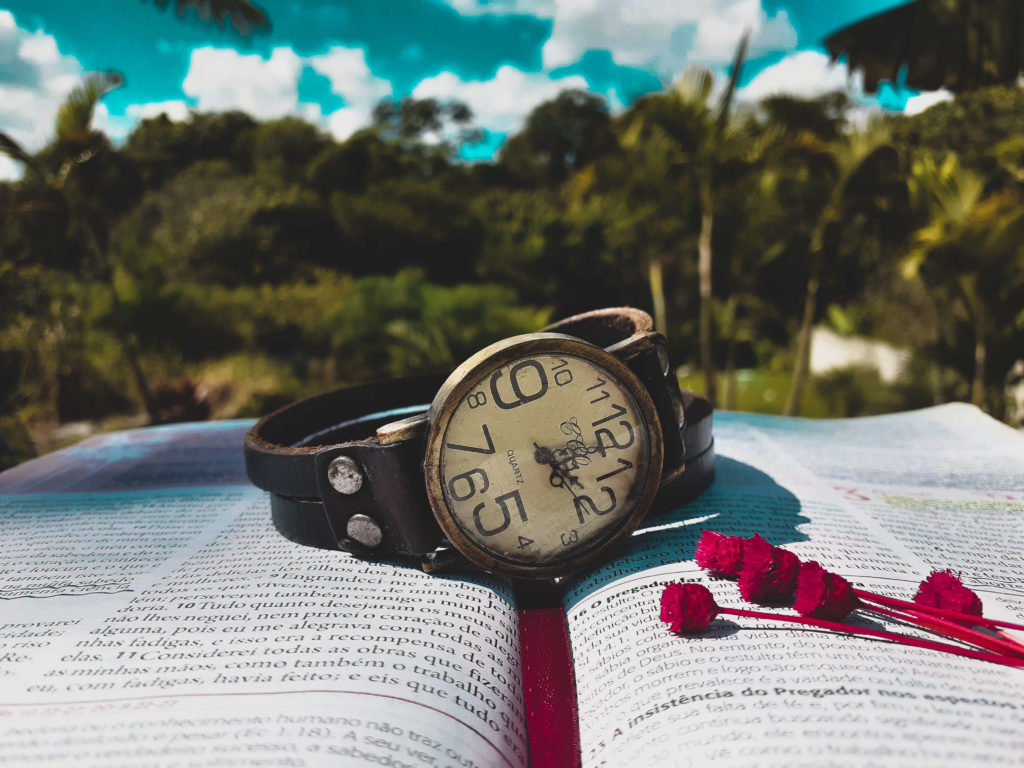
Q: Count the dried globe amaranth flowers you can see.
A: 5